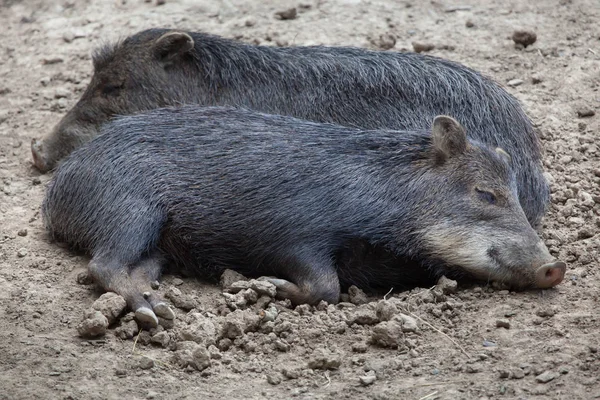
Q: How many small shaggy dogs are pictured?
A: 0